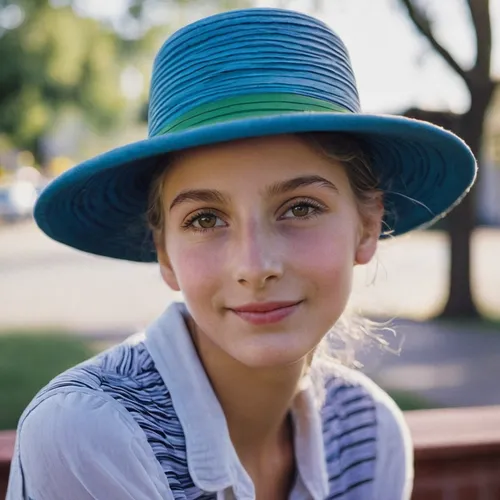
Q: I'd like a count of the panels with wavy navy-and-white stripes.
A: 2